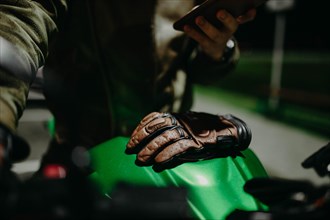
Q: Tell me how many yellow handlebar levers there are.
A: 0